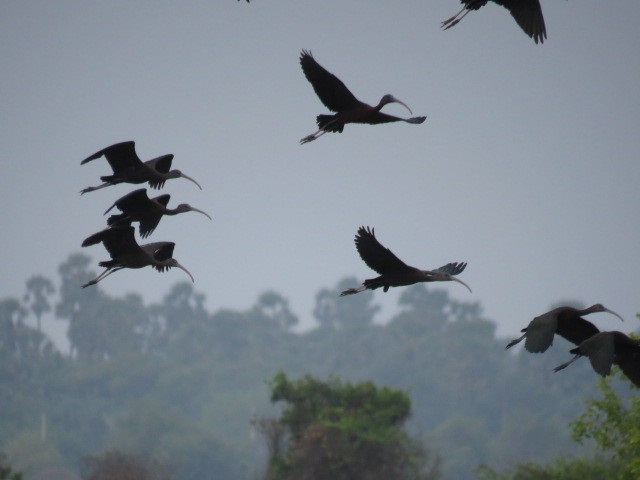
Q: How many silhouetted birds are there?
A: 8